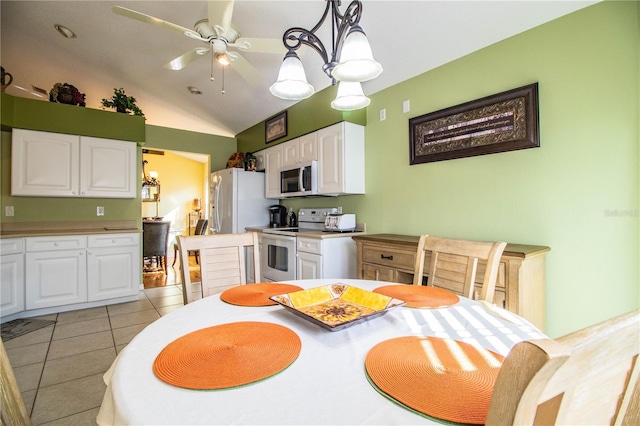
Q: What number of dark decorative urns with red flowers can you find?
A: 1